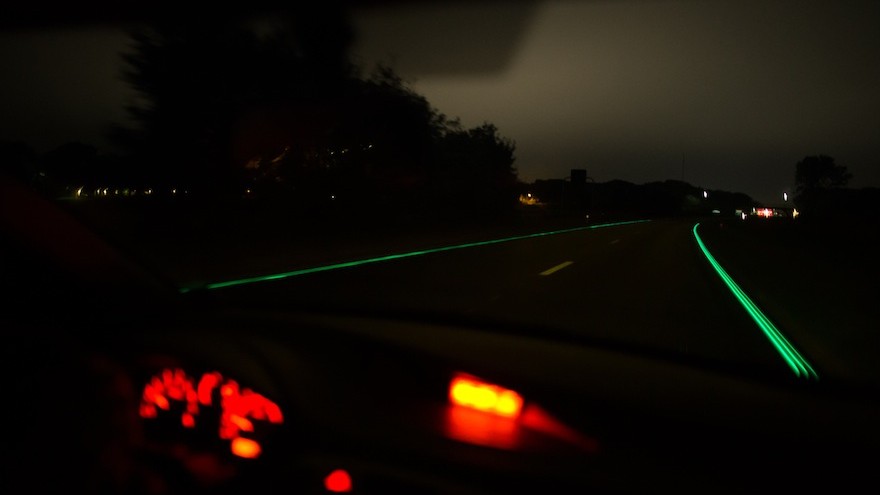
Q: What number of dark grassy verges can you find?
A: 2